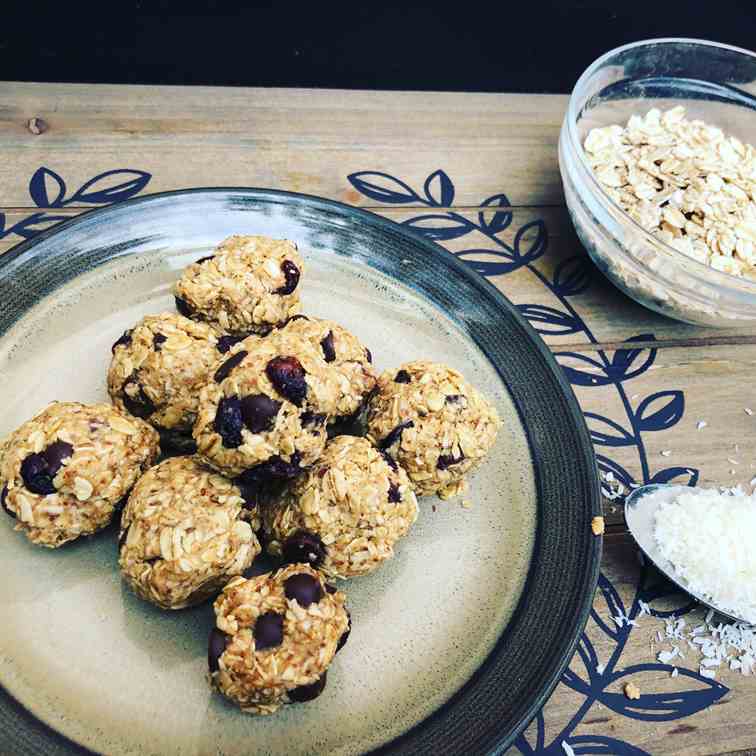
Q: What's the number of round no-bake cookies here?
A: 9